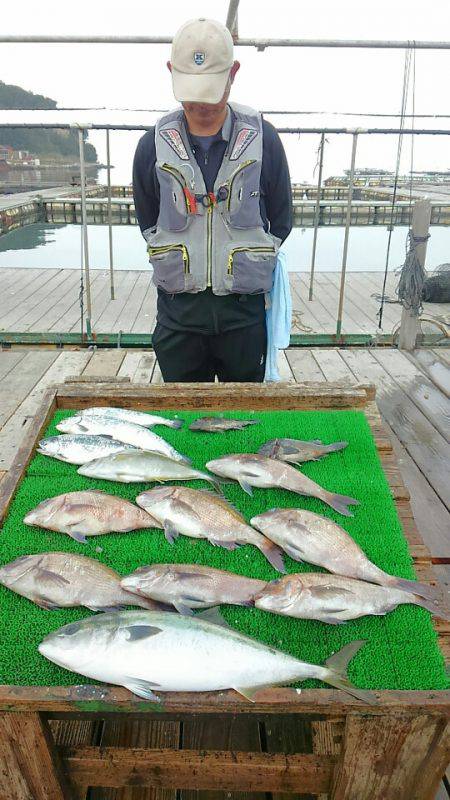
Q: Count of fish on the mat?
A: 14